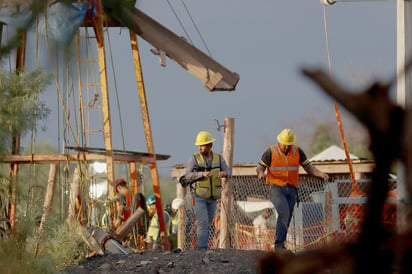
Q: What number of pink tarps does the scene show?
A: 0